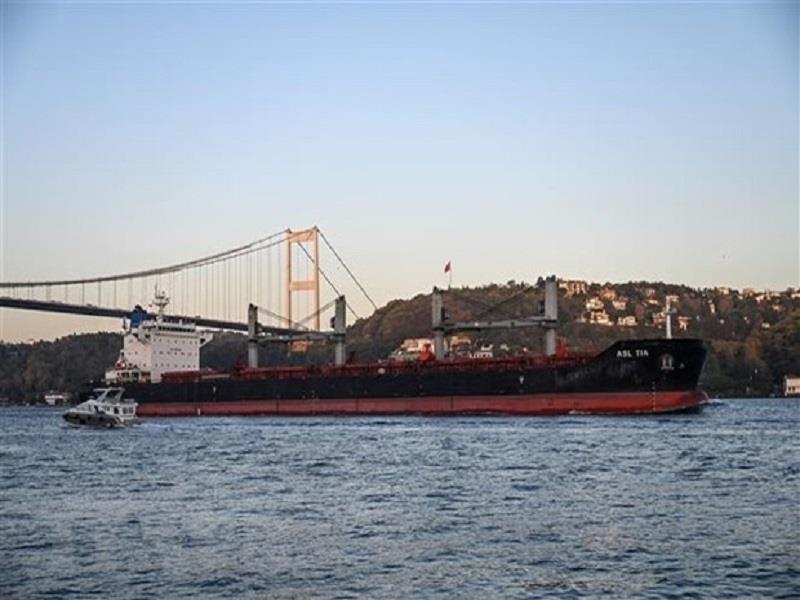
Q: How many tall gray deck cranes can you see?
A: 4